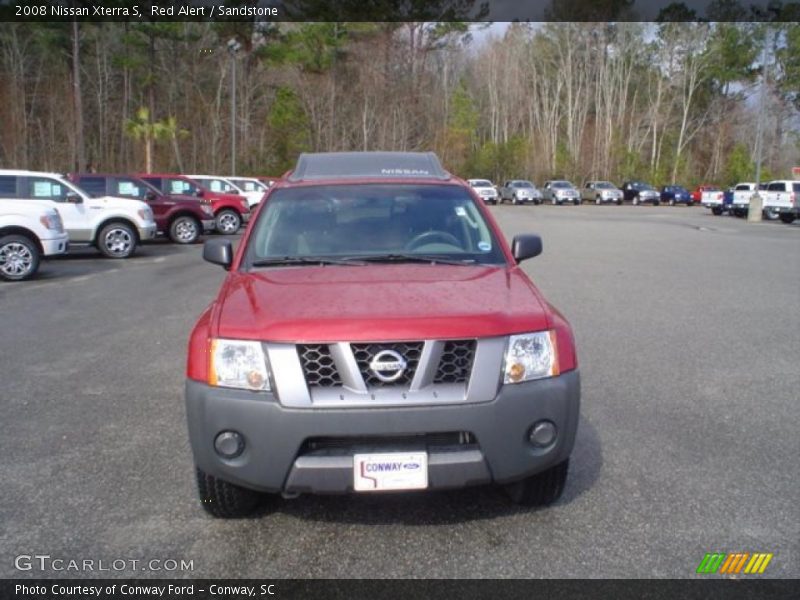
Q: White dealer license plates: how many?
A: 1